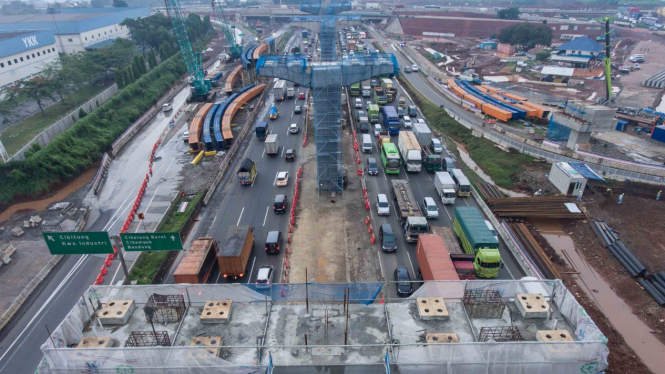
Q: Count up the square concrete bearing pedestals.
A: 8